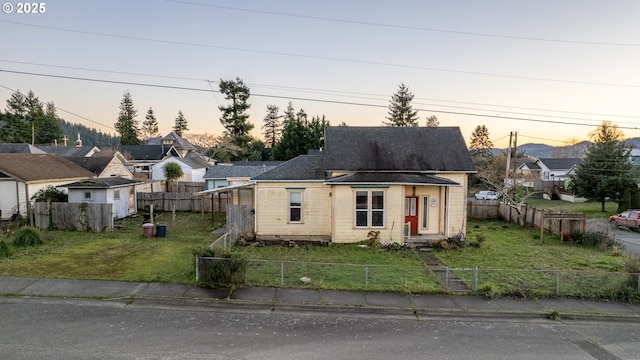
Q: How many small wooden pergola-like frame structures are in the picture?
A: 1